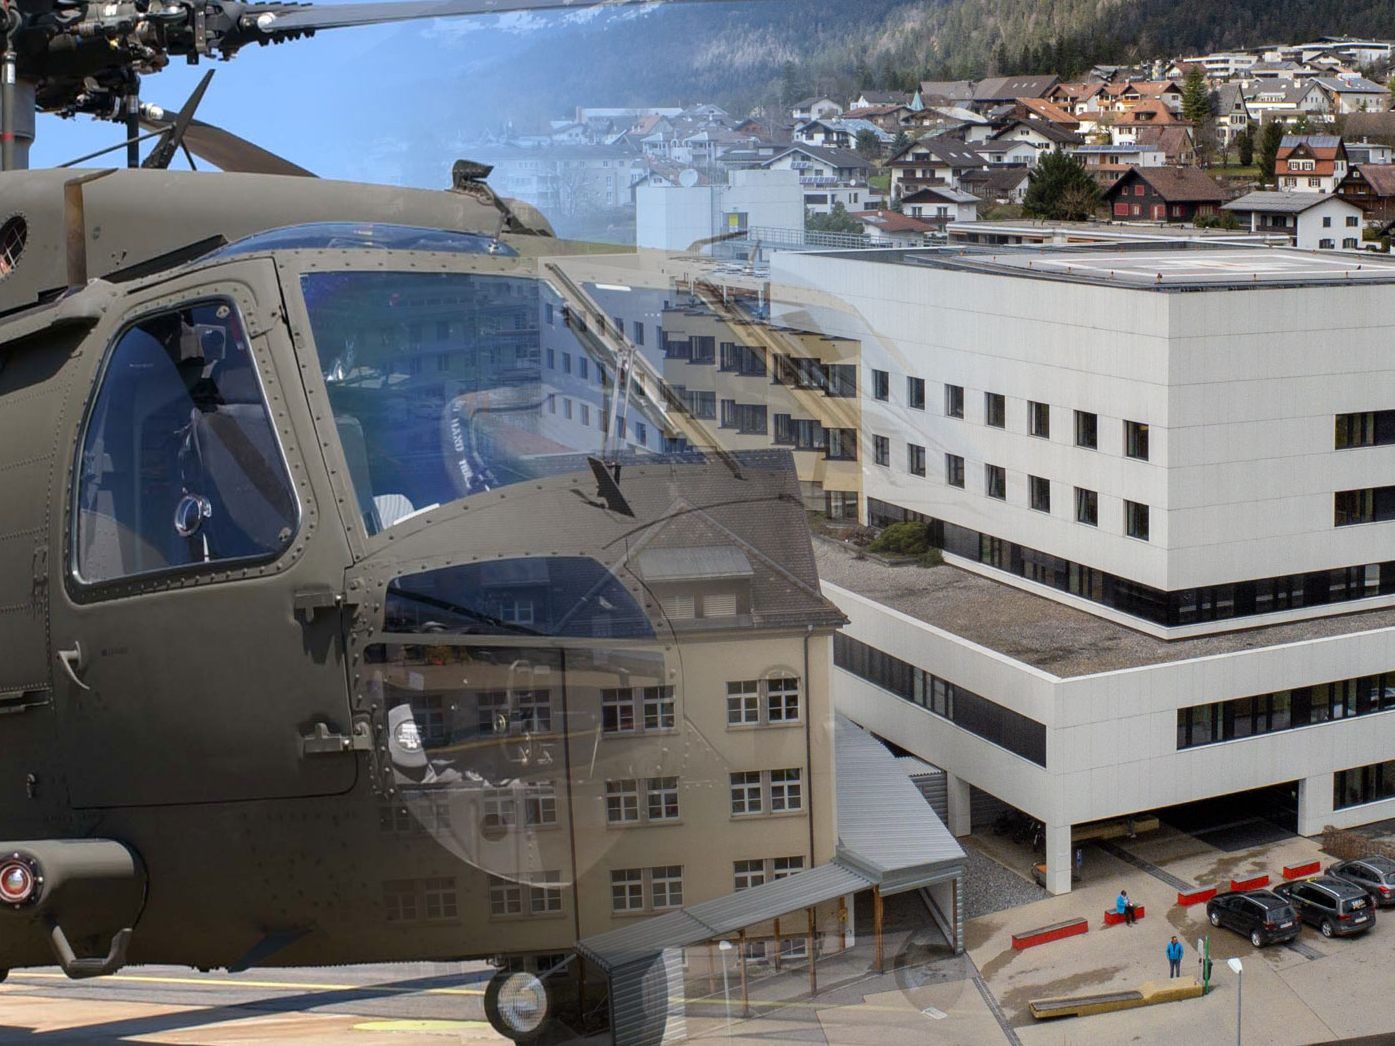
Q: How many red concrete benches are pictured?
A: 5